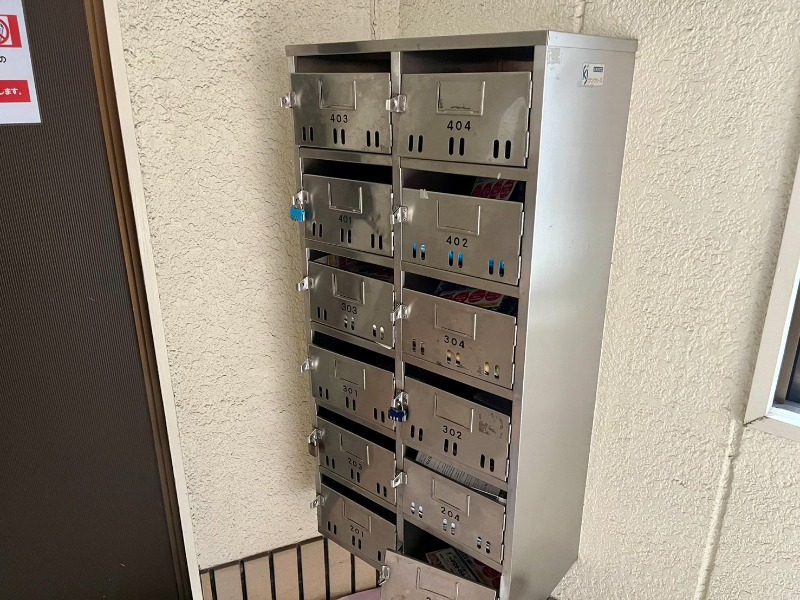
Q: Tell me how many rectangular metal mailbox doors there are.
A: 12